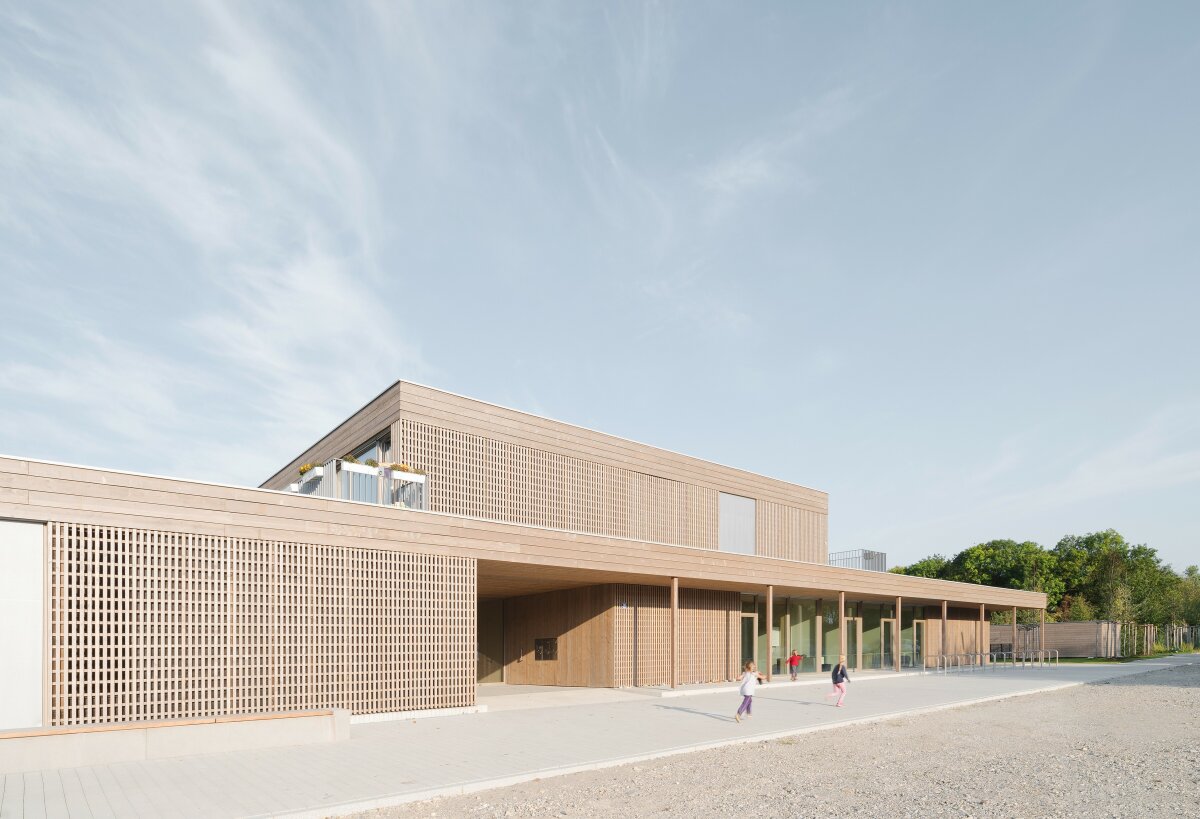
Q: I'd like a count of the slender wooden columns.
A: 8